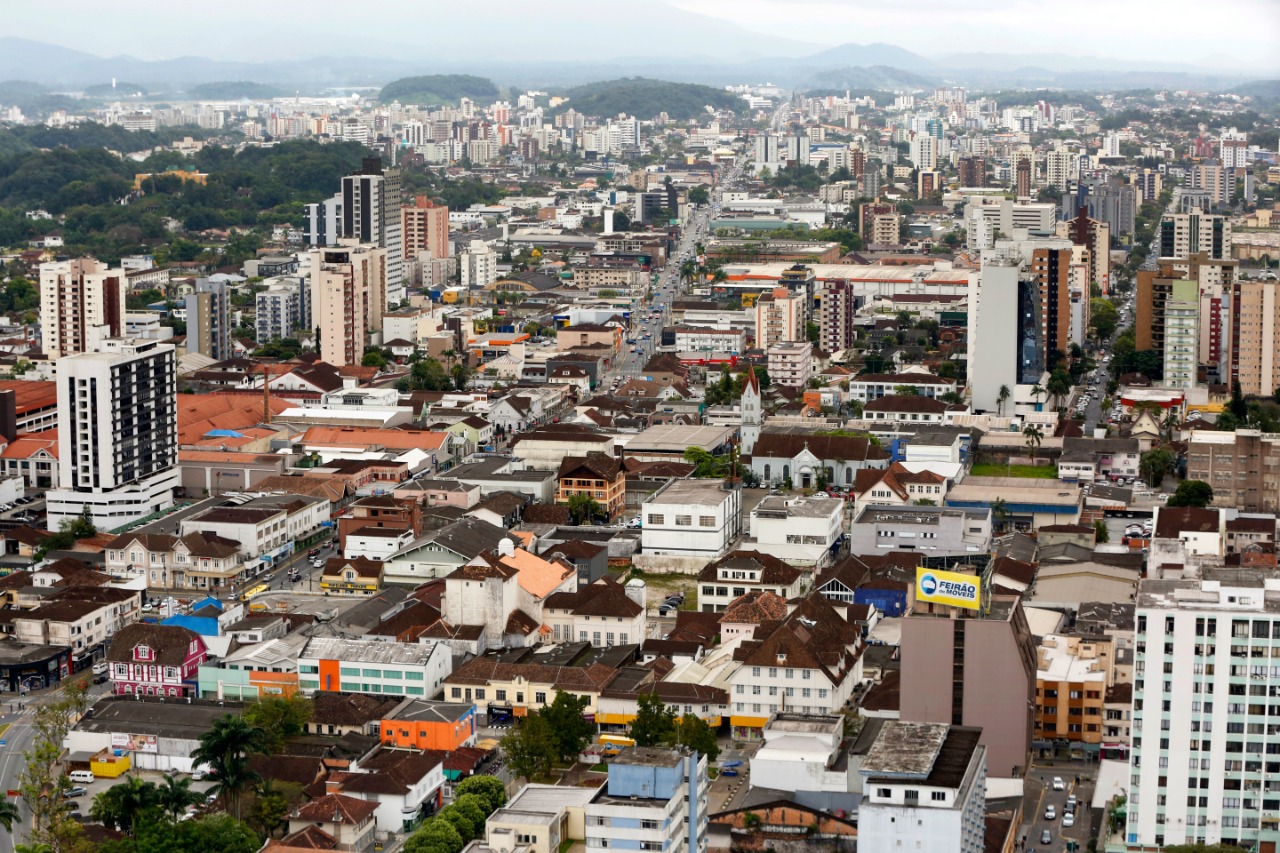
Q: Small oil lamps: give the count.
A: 0